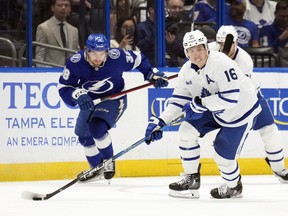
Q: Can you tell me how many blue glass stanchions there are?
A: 4